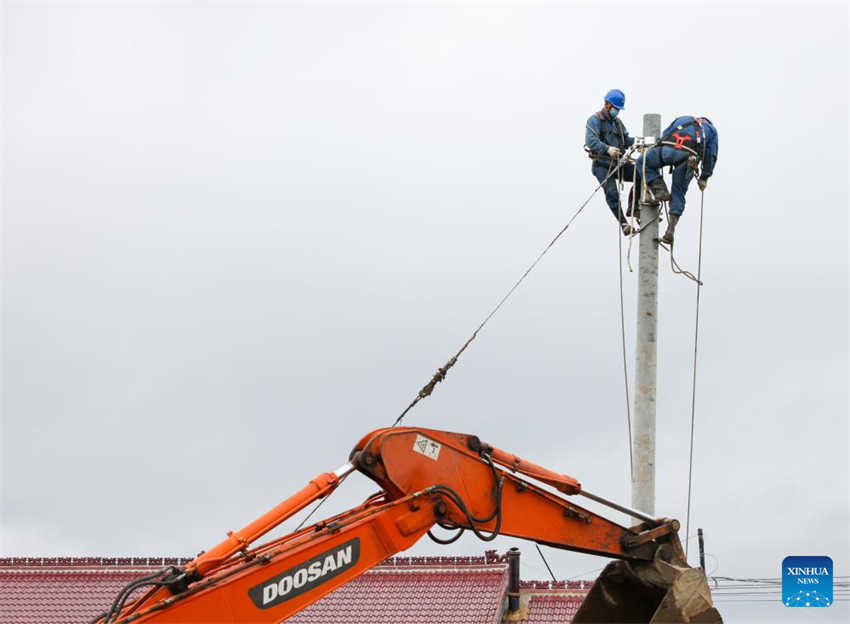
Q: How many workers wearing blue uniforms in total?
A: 2